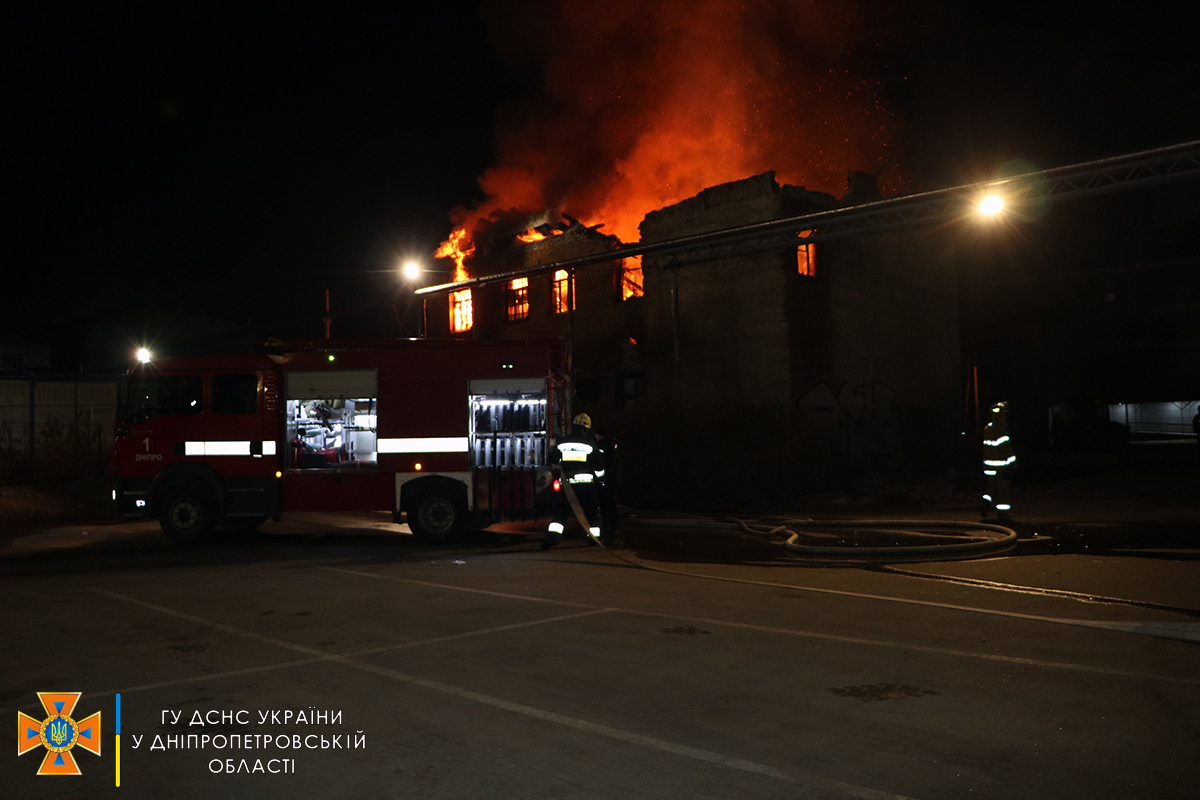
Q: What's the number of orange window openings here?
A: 5